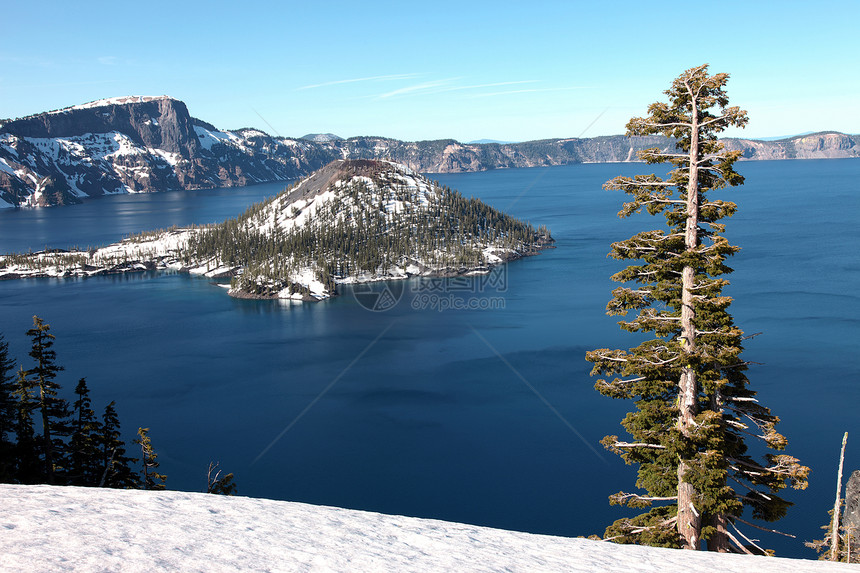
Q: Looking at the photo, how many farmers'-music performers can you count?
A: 0